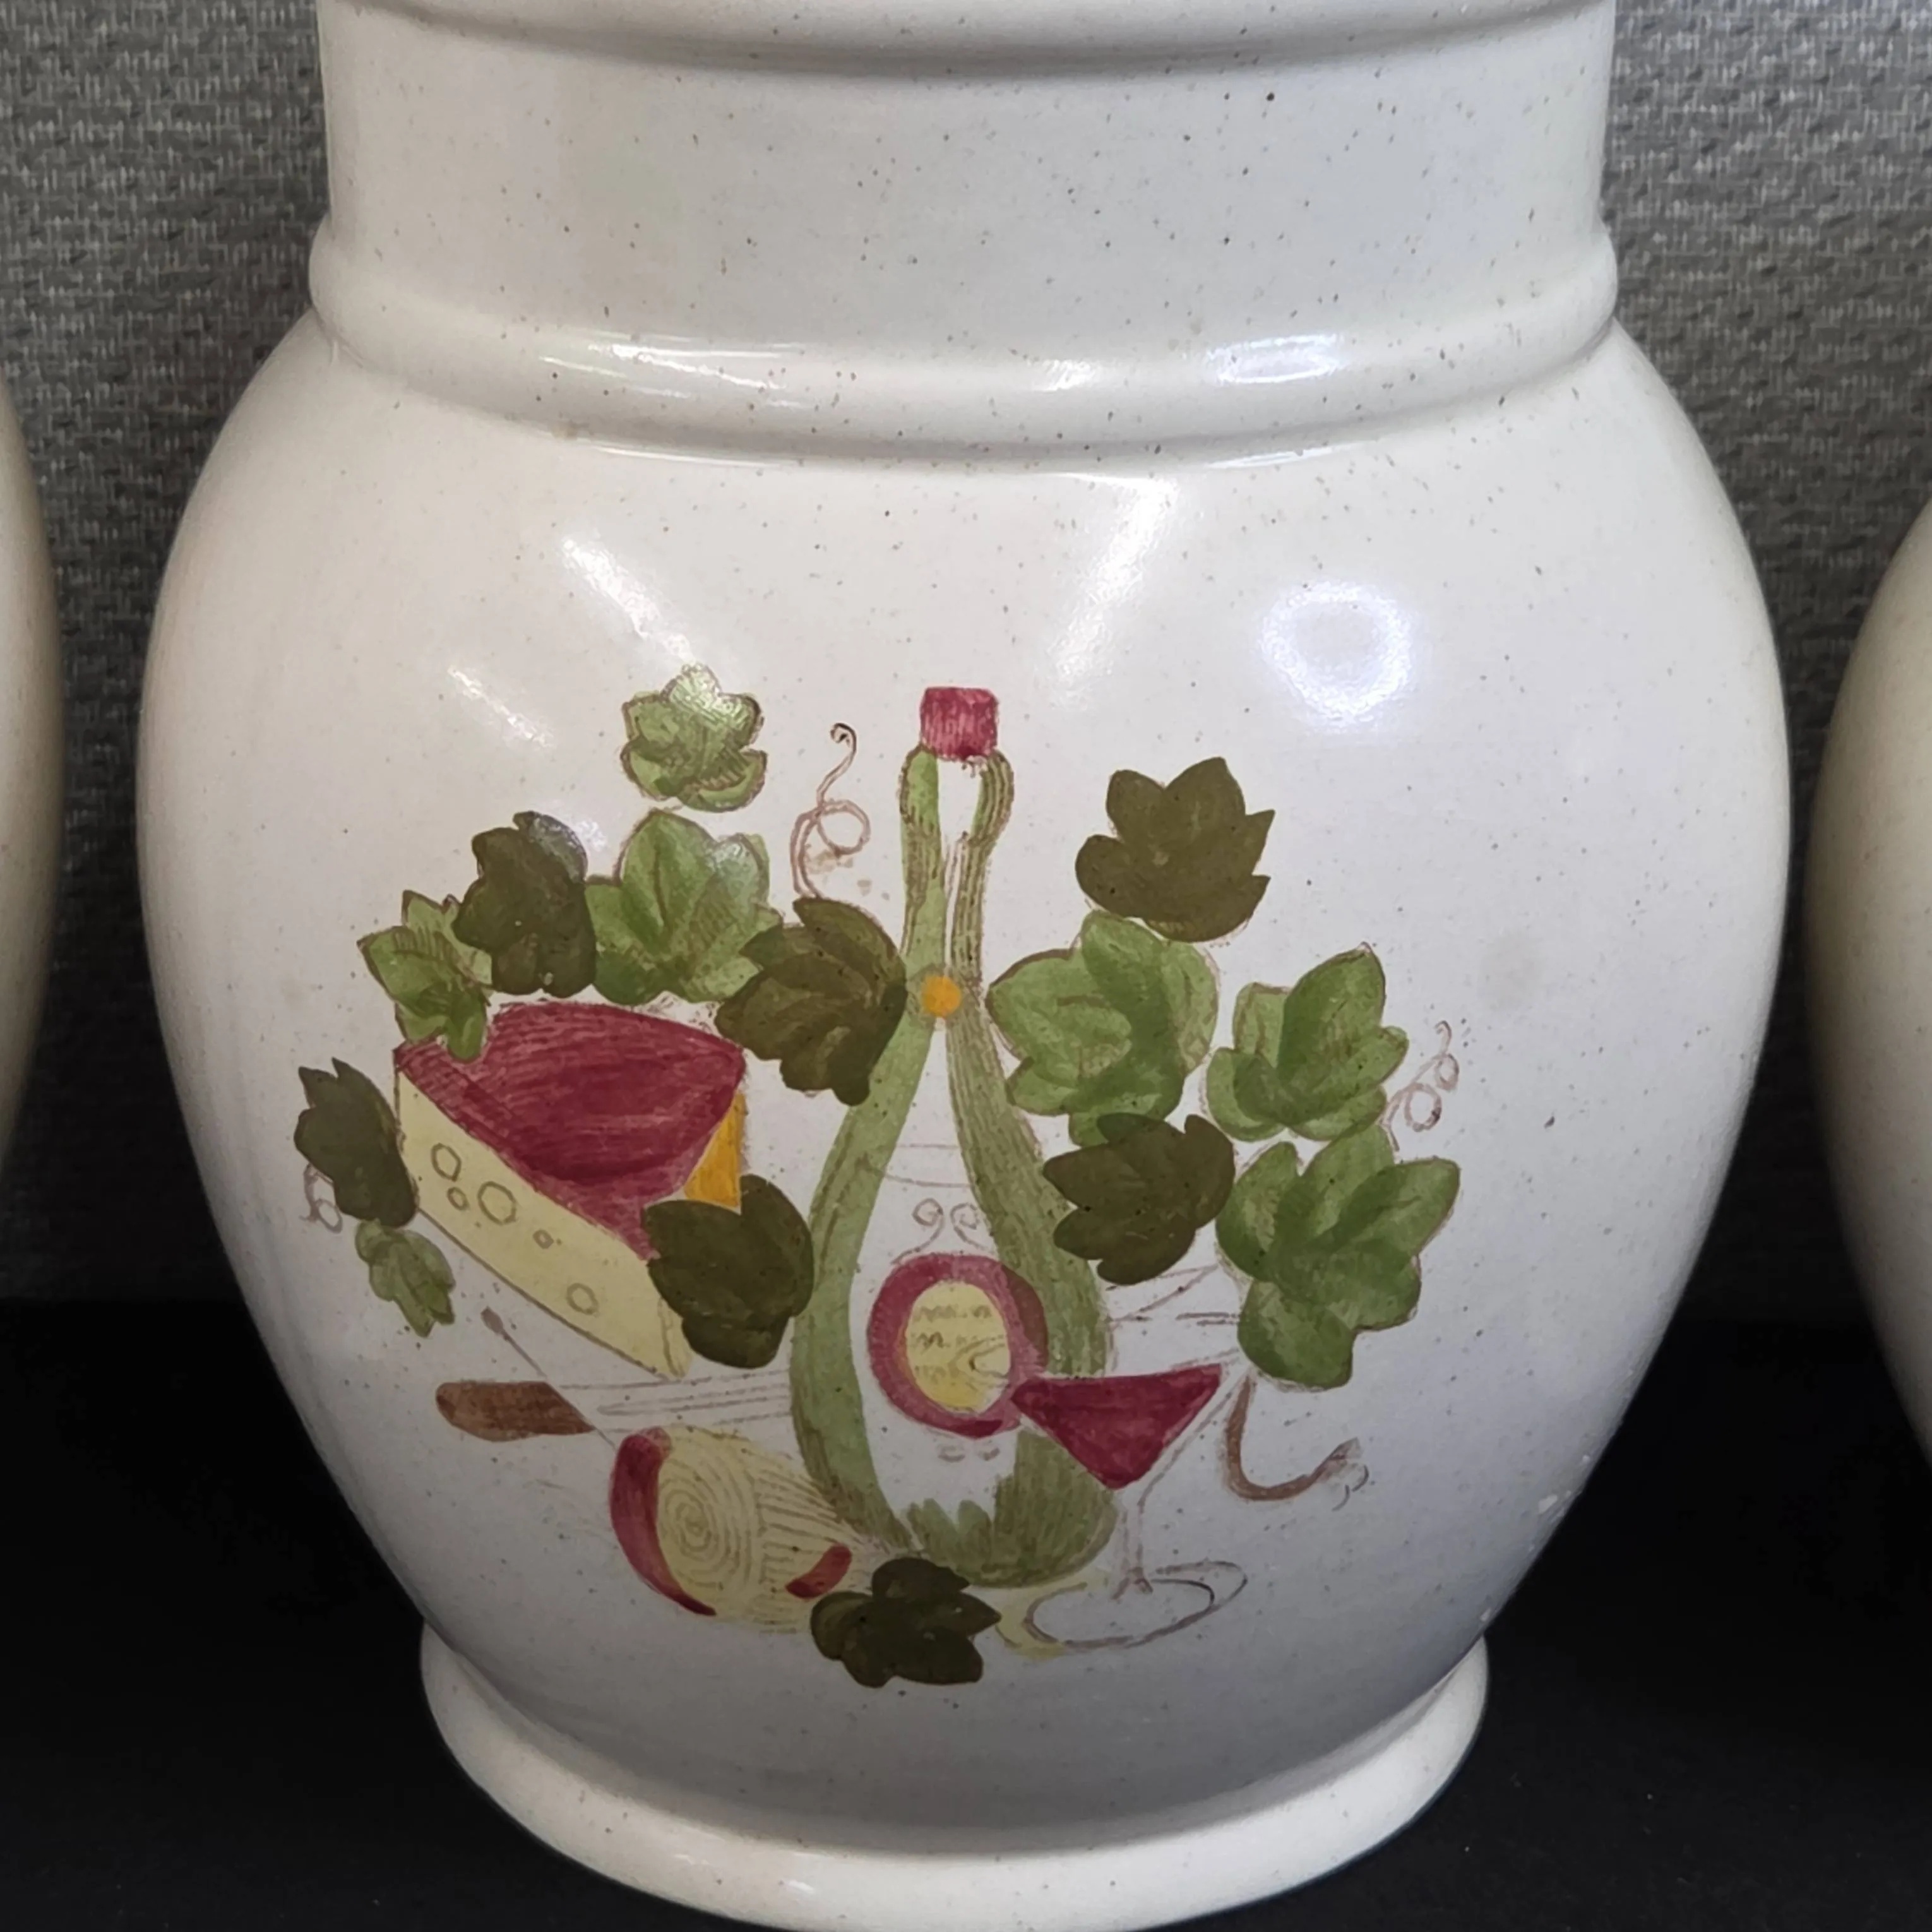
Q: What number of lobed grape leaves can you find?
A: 14